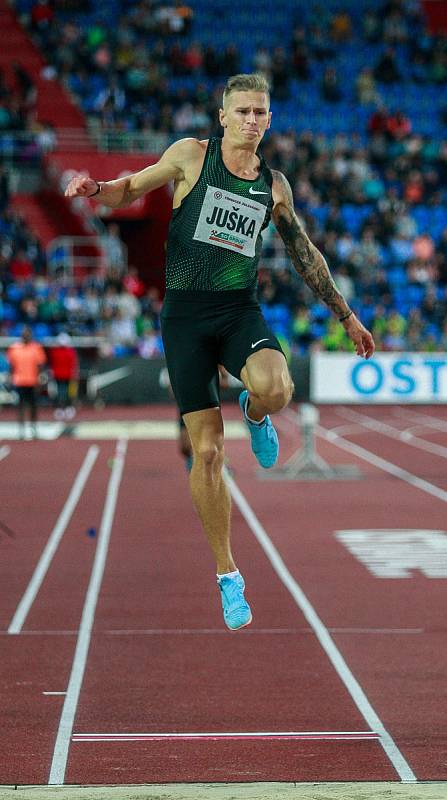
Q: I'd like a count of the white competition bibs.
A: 1